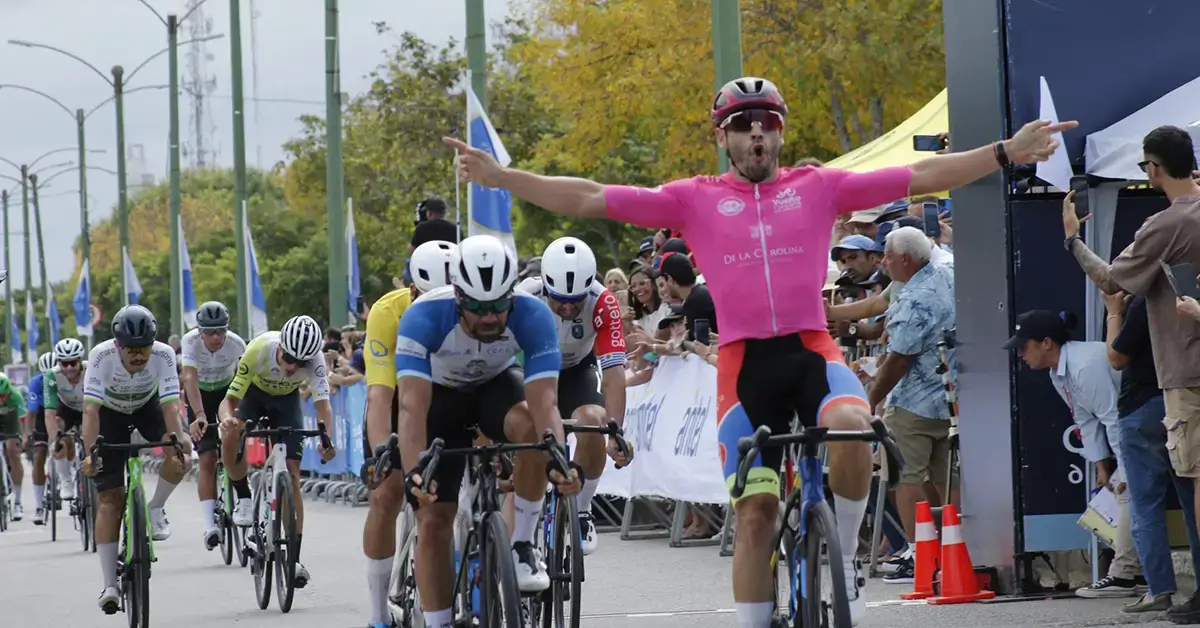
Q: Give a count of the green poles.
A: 10